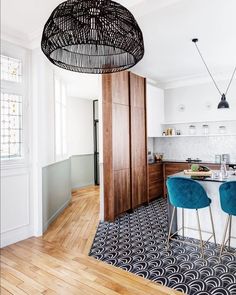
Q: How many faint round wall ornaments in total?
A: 2